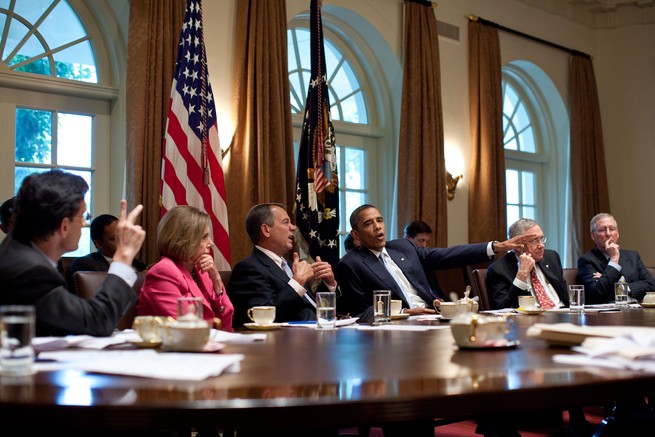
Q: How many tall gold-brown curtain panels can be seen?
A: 5